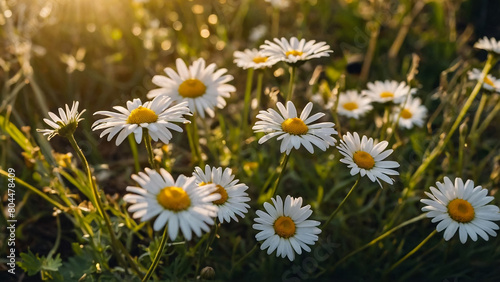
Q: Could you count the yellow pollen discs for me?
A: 14